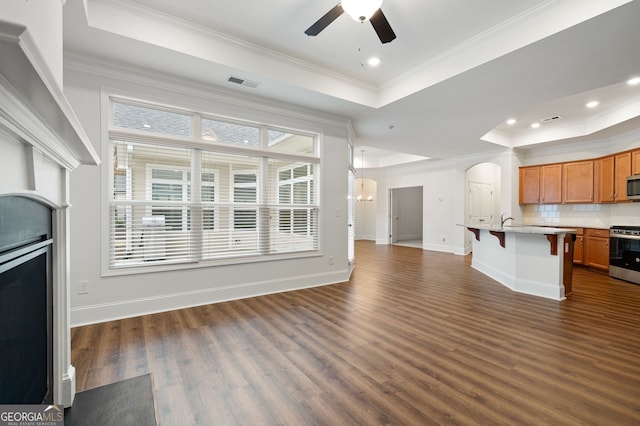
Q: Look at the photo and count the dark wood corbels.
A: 3